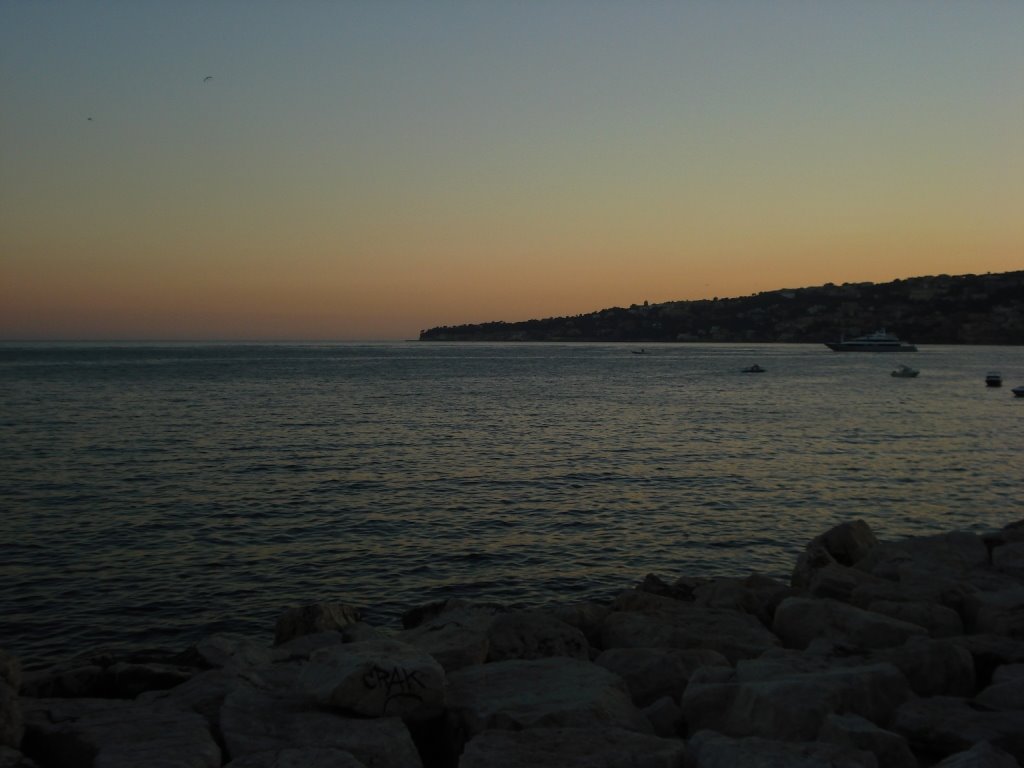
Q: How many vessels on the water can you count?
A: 6